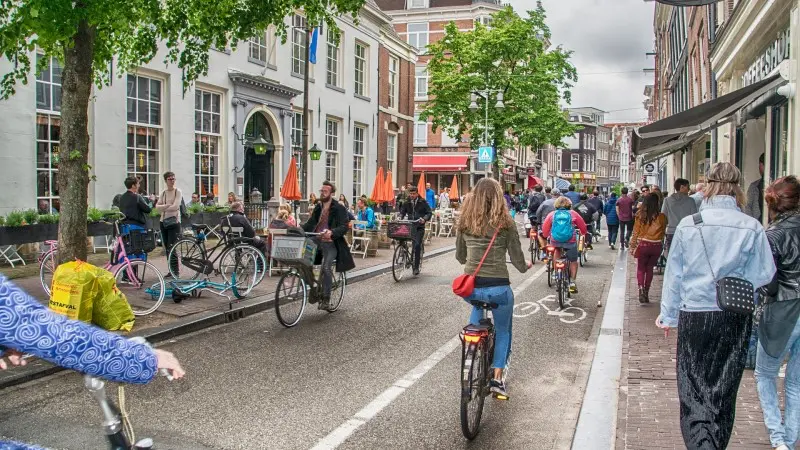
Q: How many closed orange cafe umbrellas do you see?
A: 5